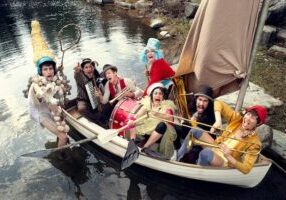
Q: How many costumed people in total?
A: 7